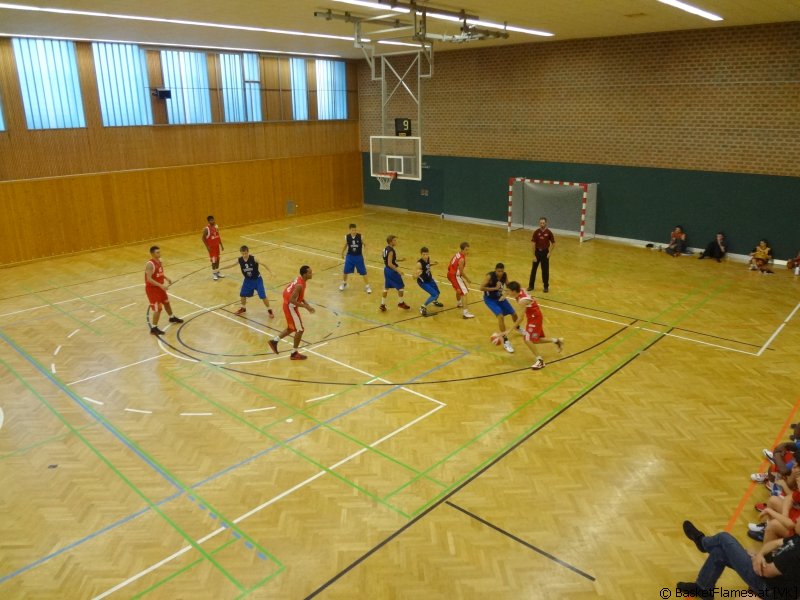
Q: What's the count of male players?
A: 10